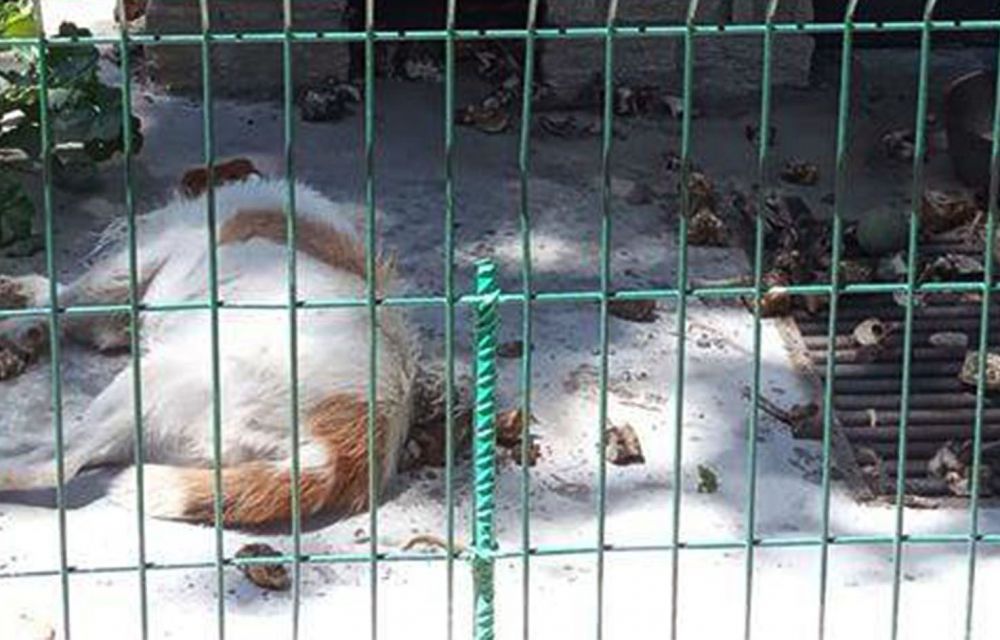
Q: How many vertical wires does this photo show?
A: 13